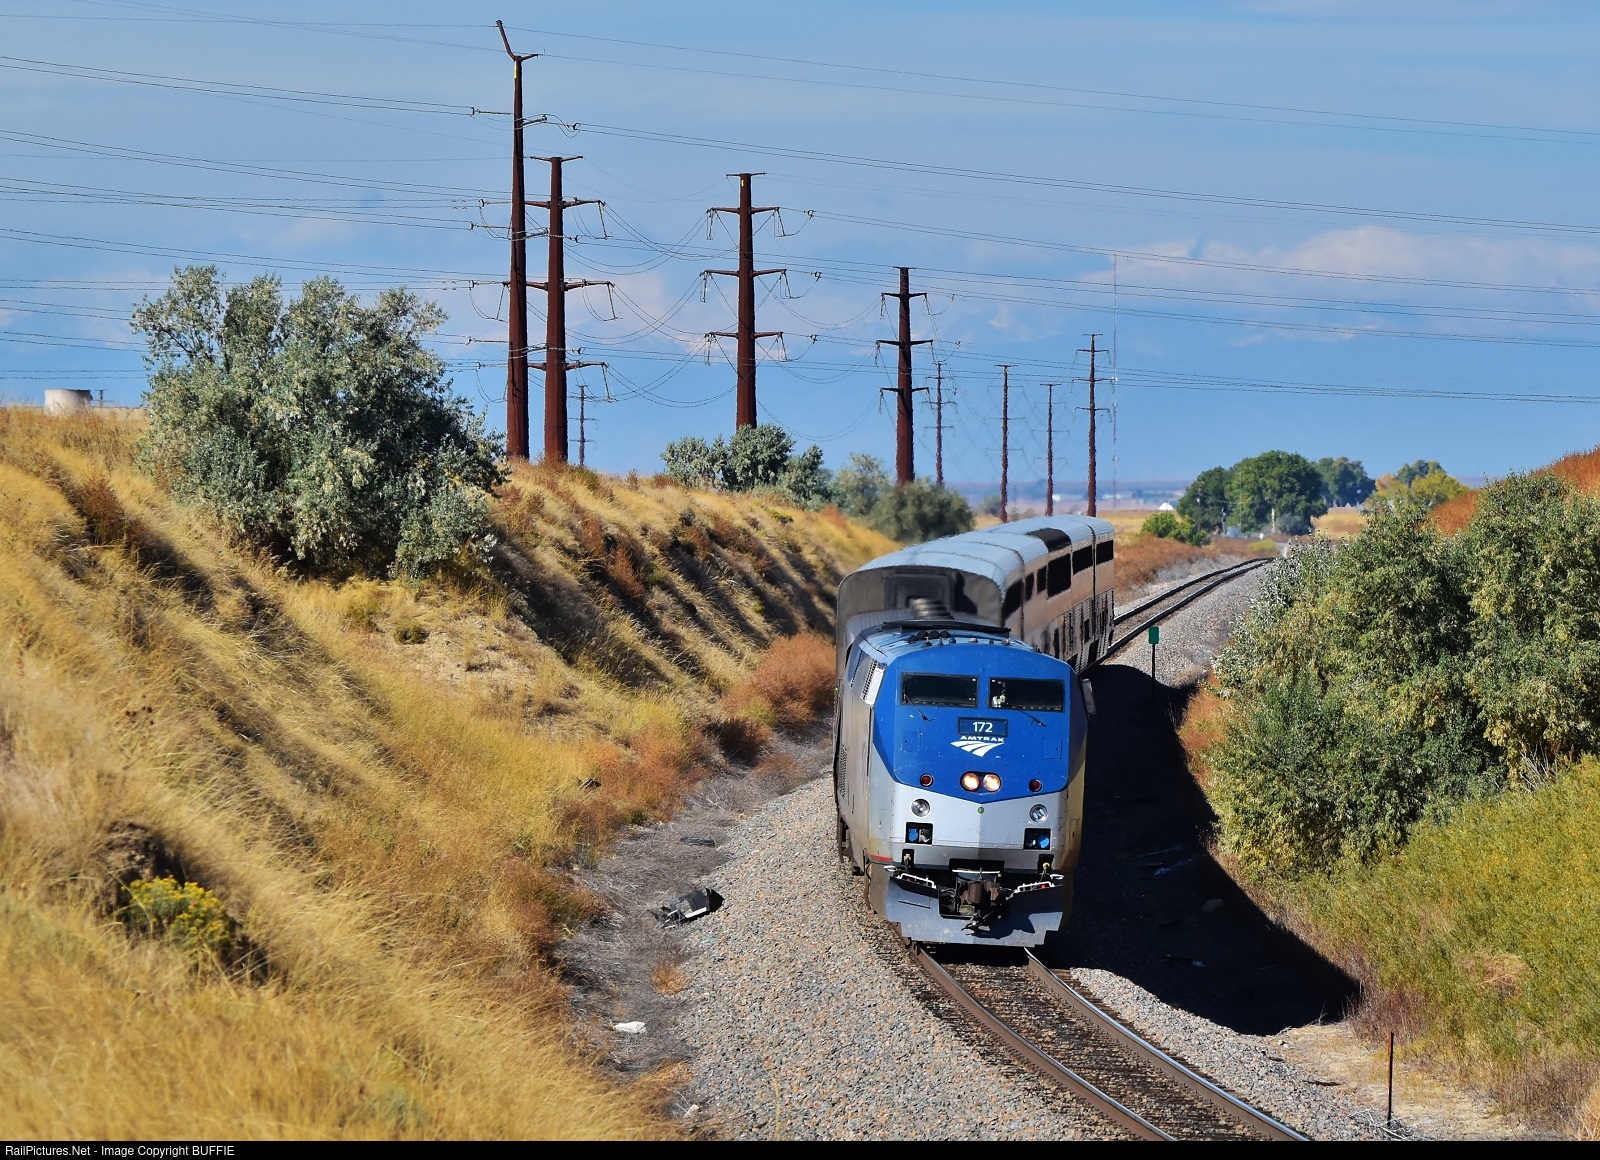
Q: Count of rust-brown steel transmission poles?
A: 9